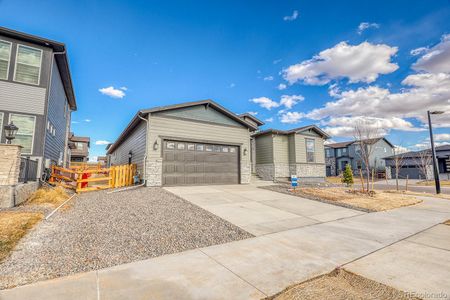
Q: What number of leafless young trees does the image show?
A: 3